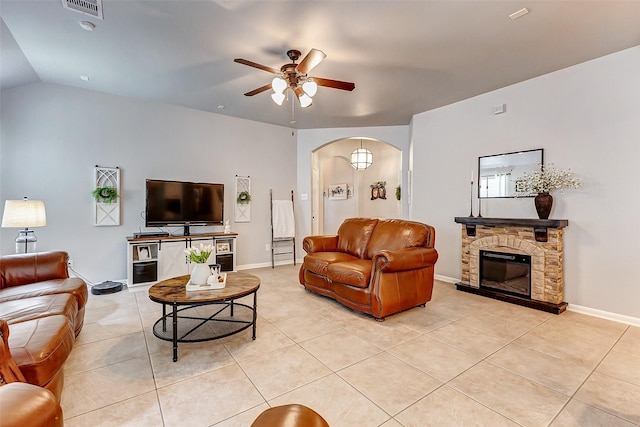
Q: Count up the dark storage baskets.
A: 2